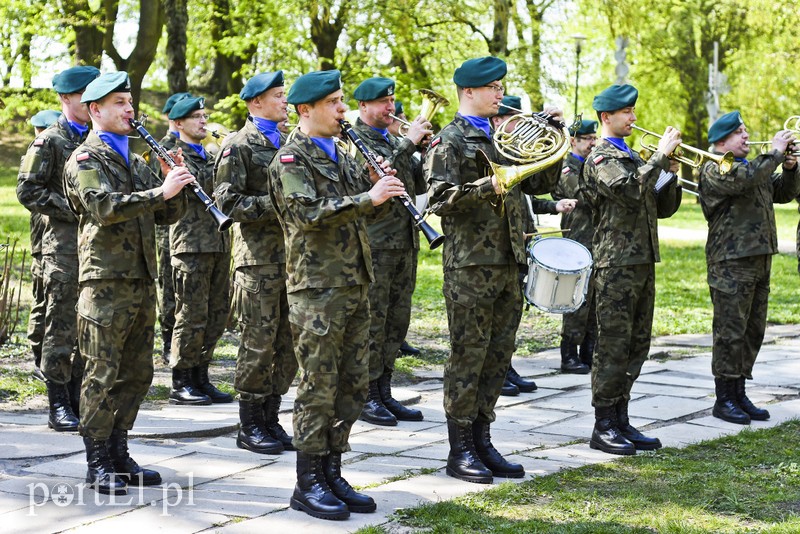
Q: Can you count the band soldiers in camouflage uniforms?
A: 14